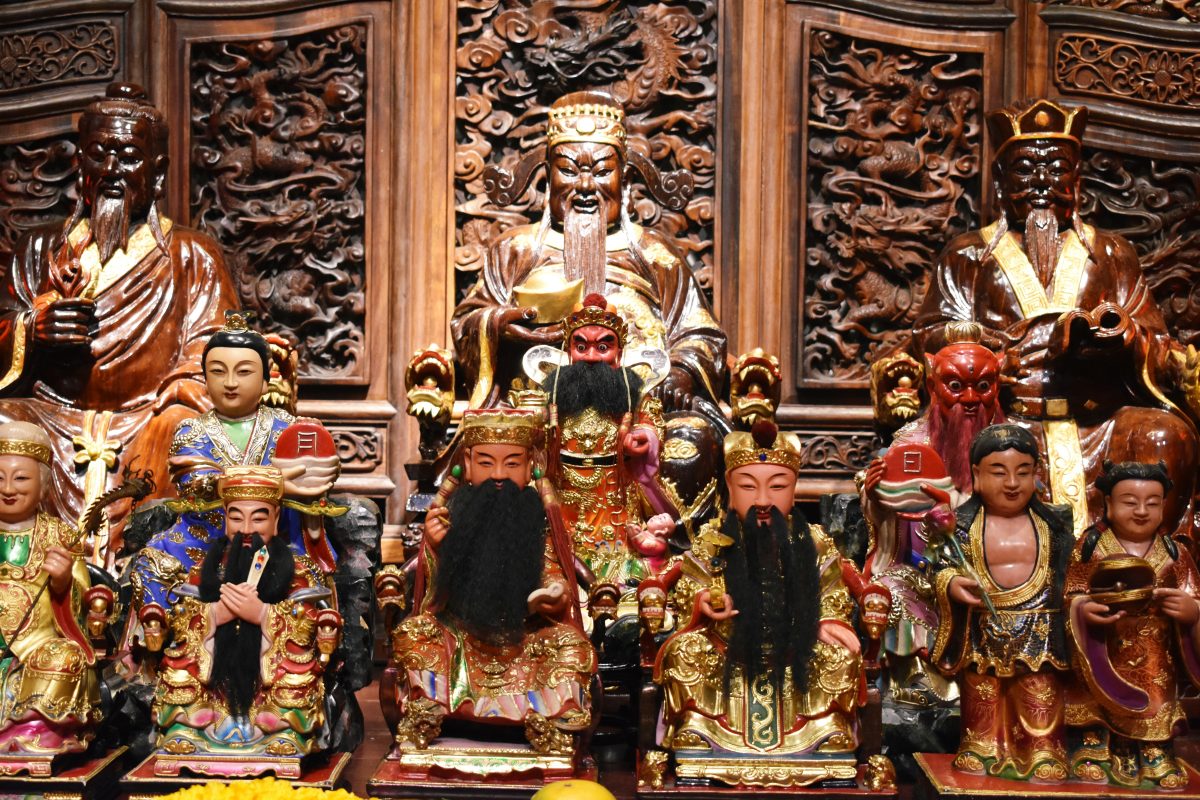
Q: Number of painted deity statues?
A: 9